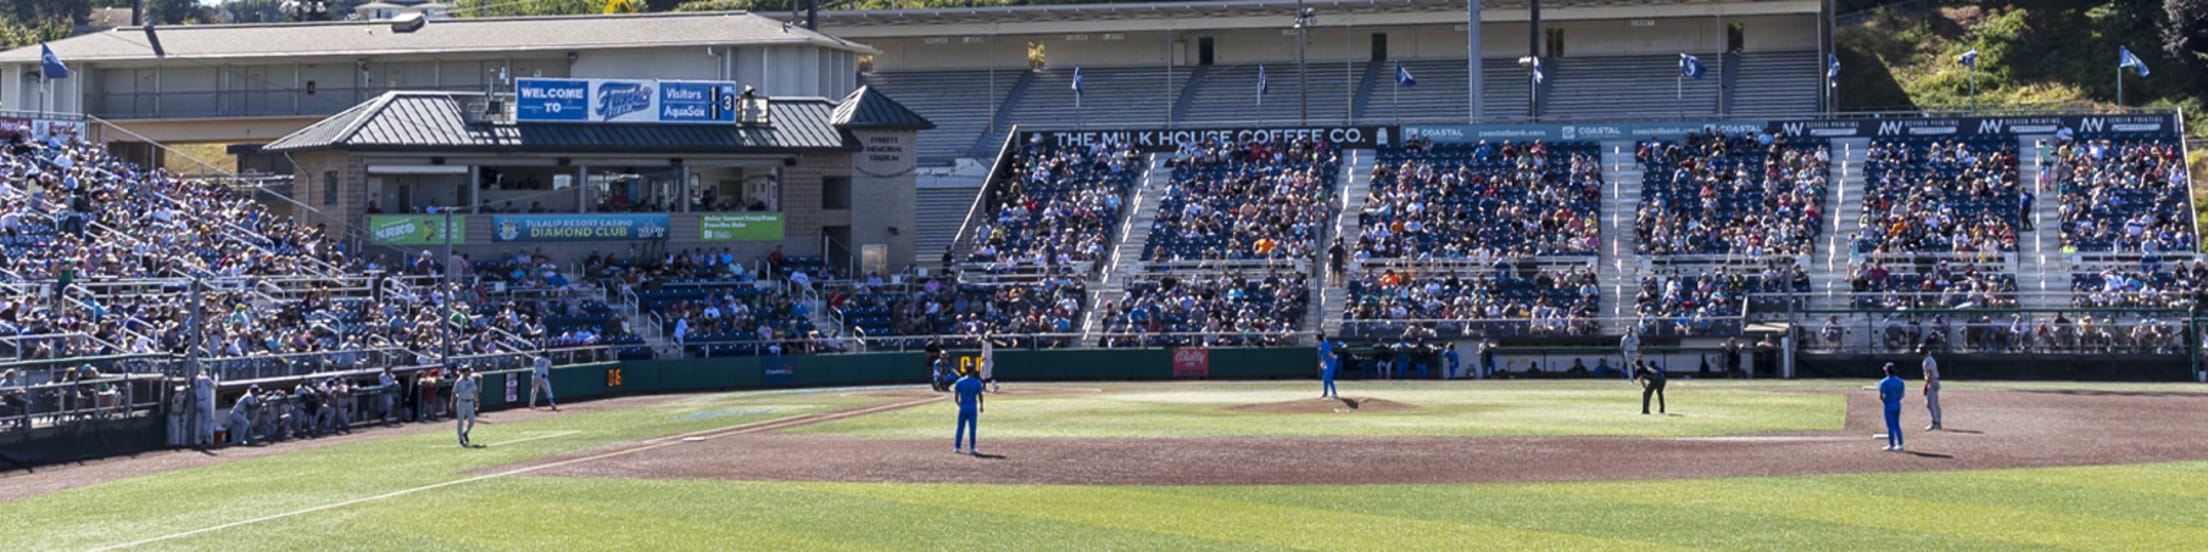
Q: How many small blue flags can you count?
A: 9